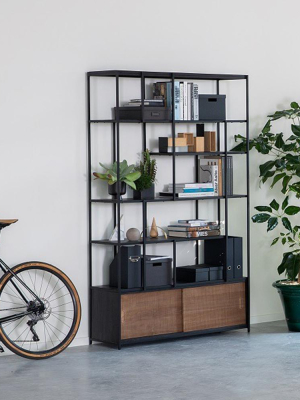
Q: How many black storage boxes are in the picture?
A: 5